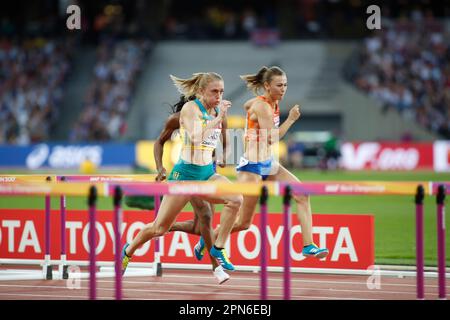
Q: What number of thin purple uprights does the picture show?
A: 9